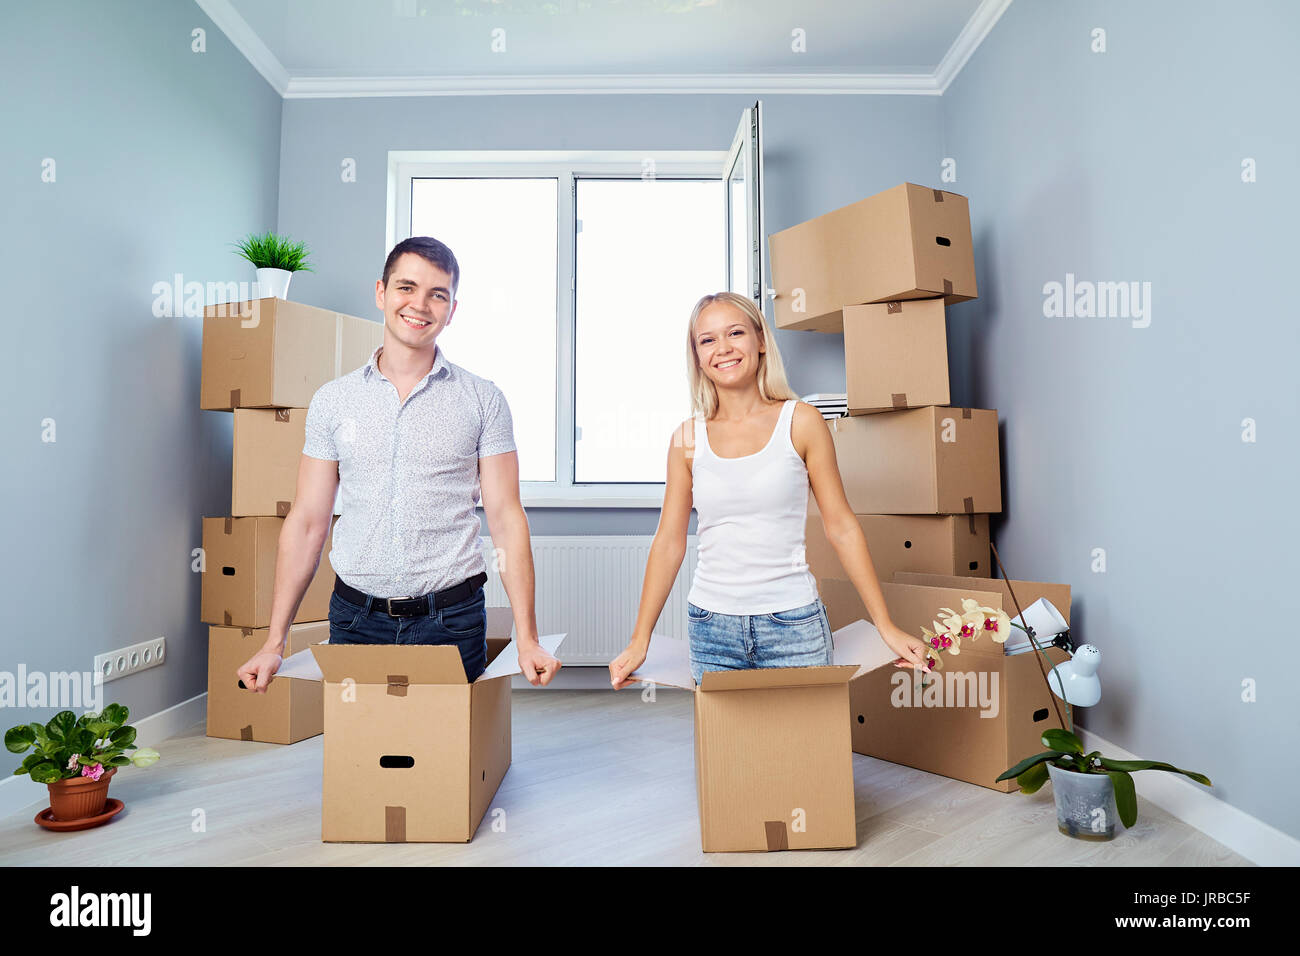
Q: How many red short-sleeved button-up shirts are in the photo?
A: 0